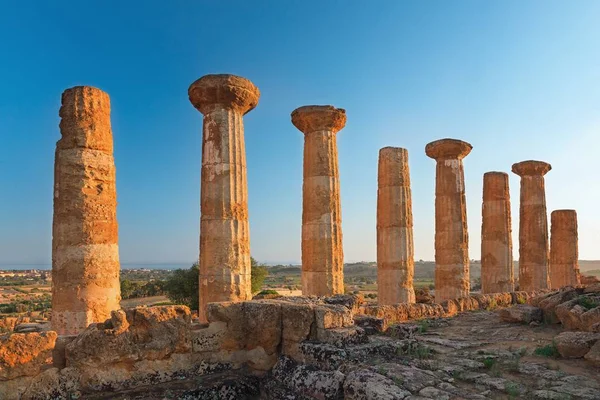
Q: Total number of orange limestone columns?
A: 8